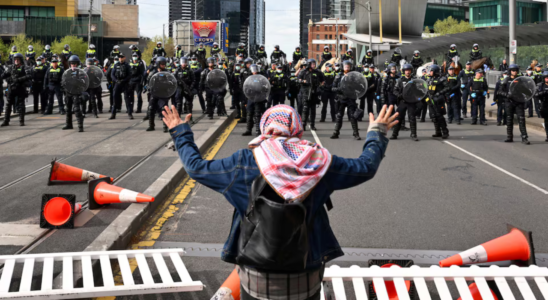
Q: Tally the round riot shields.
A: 8